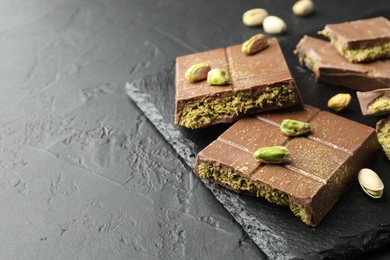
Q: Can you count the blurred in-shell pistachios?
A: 3